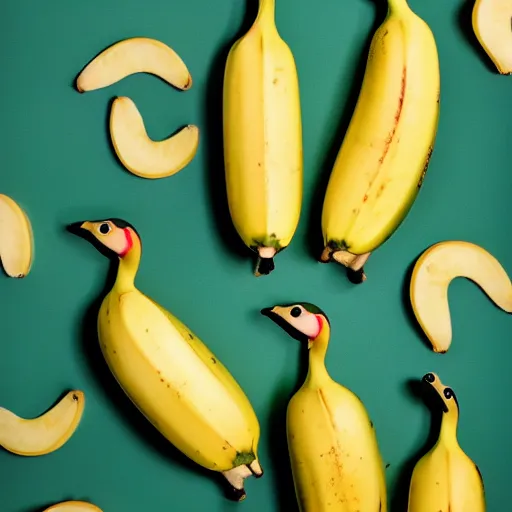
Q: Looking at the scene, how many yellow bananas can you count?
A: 5